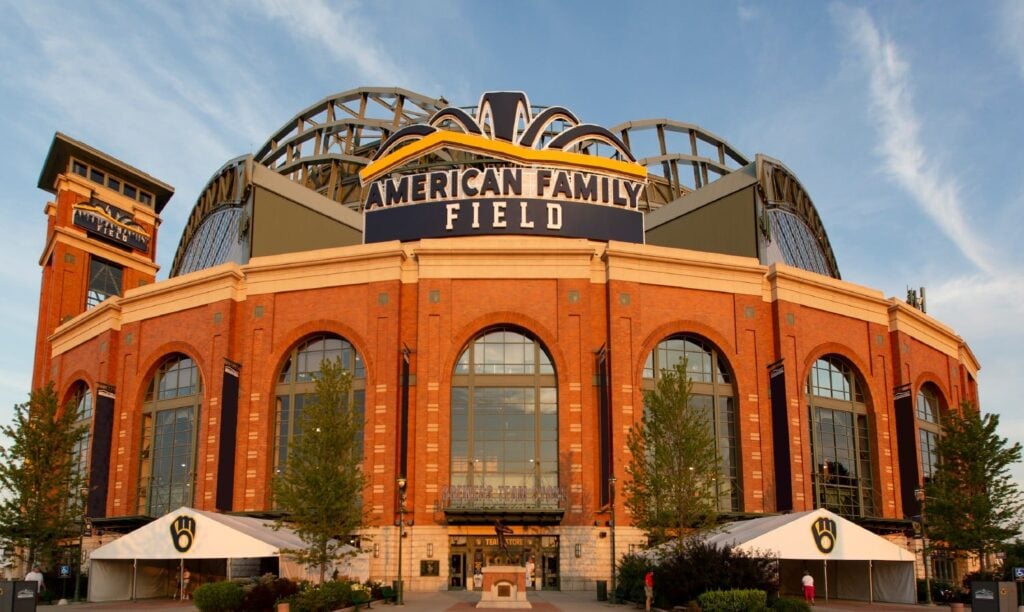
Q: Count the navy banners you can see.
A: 6